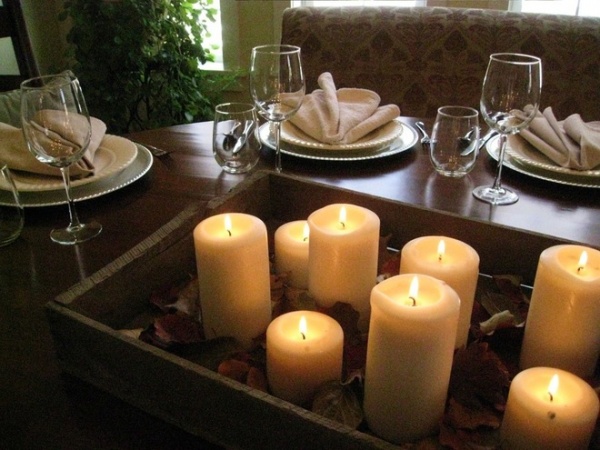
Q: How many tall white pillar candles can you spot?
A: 5